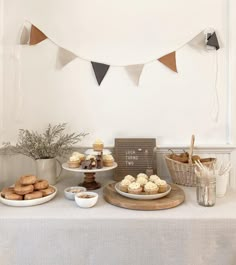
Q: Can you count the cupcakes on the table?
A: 13